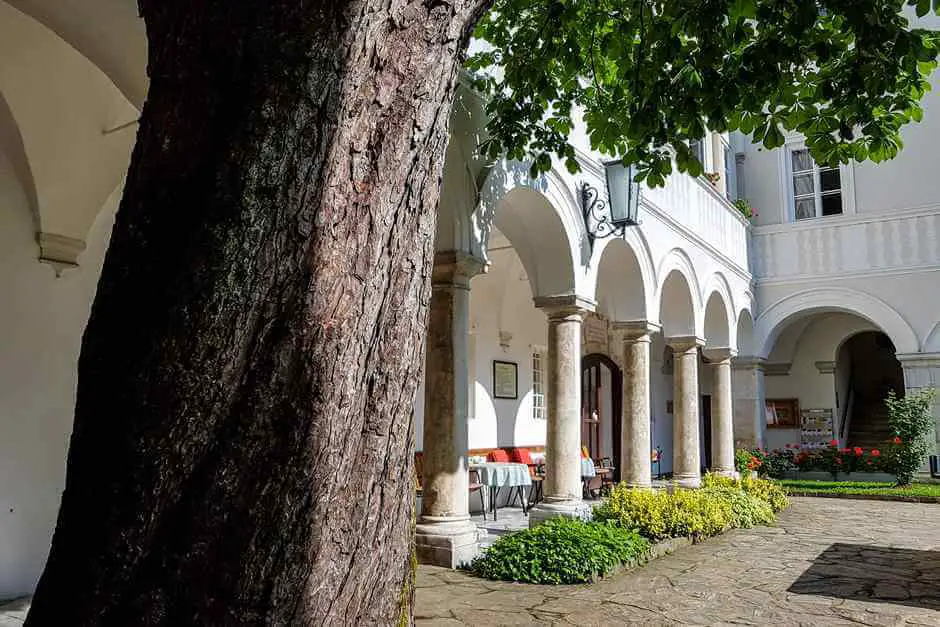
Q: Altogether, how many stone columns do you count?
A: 5